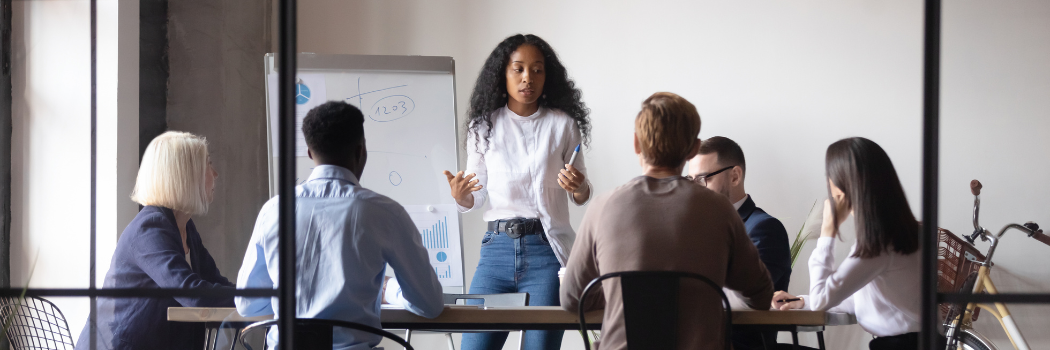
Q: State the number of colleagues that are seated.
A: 5